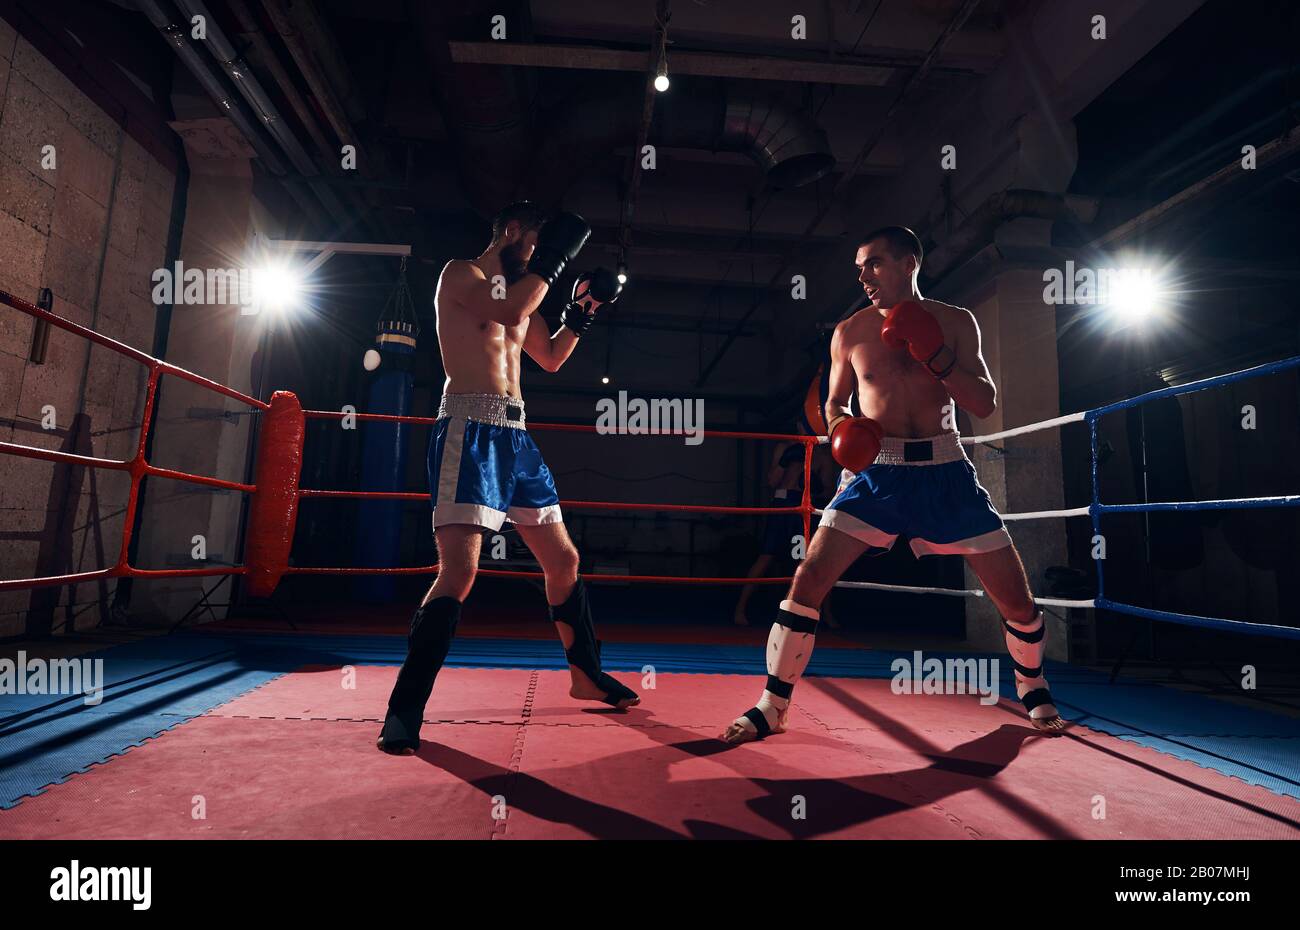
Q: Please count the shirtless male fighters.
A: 2